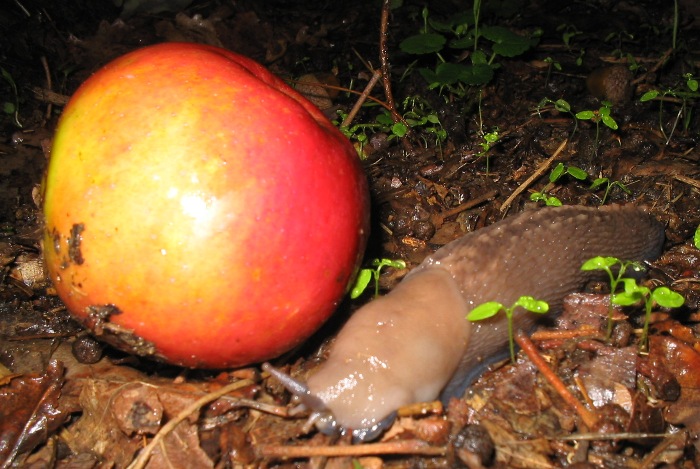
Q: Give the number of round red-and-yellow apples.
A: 1